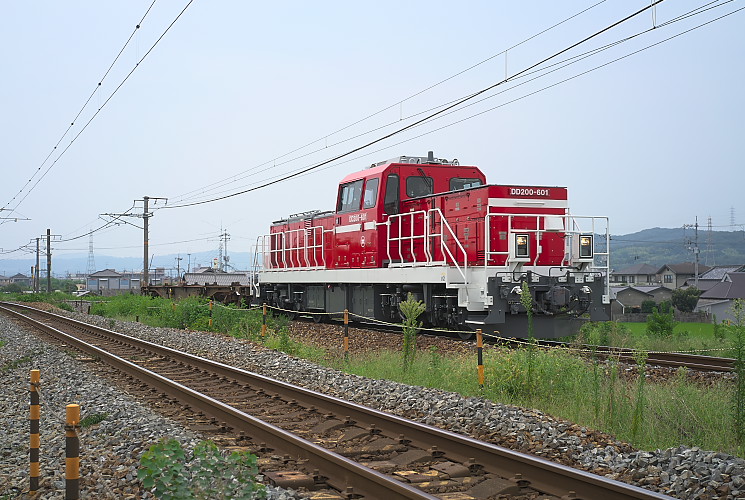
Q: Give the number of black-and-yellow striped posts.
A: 6